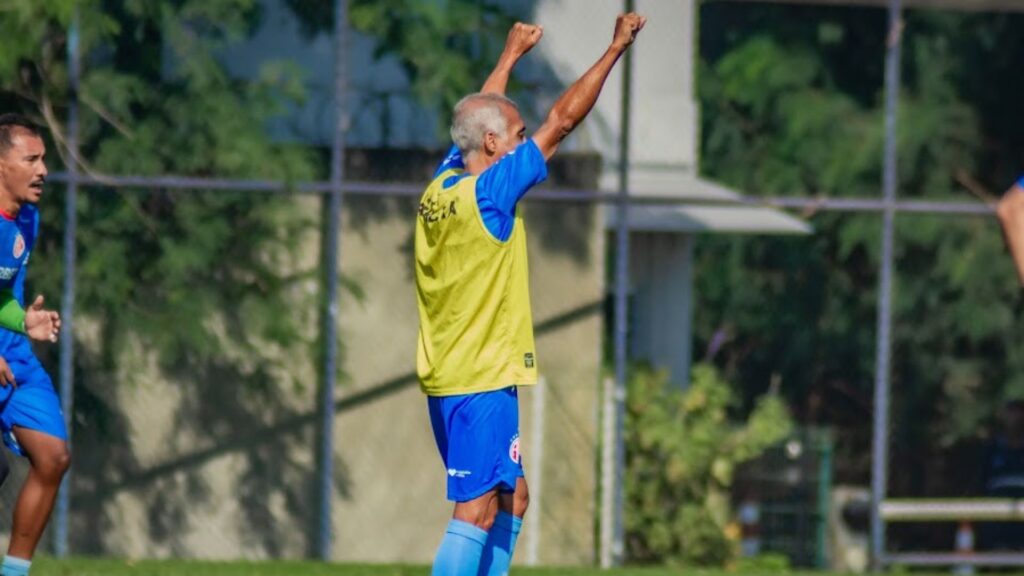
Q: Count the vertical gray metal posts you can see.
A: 4